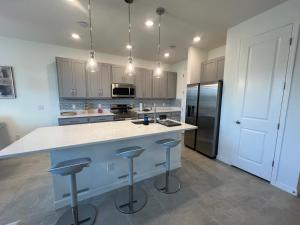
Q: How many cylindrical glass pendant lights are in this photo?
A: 3